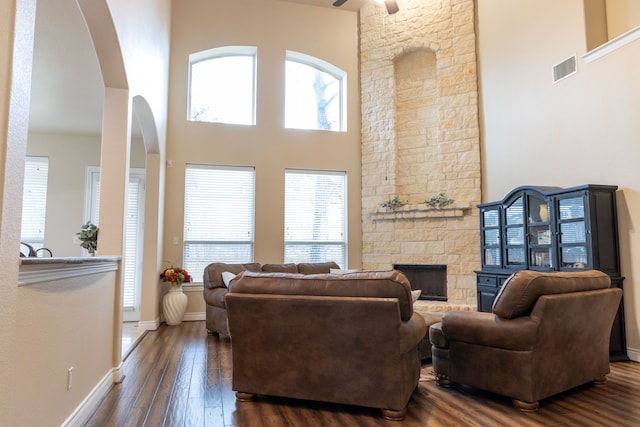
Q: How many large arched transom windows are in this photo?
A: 2